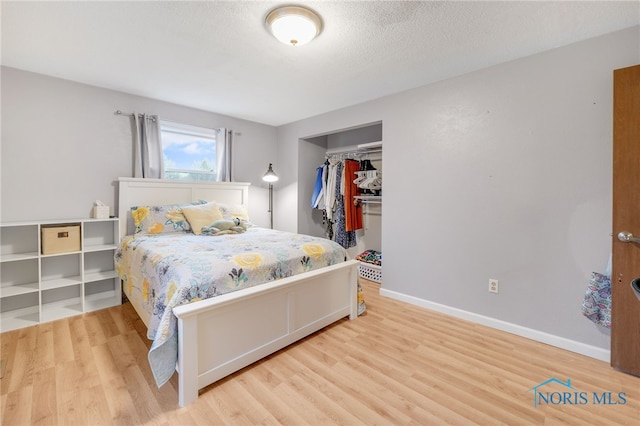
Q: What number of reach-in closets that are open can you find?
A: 1